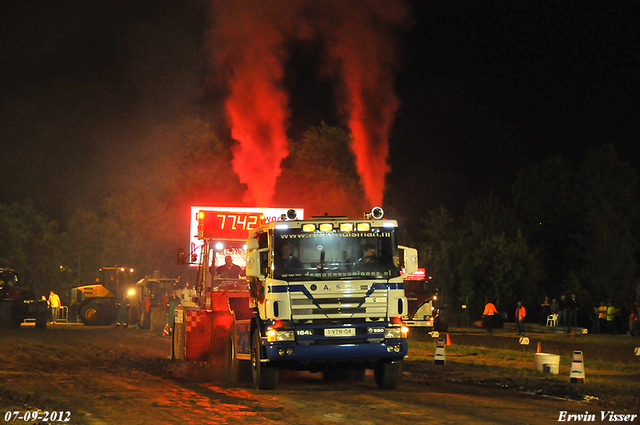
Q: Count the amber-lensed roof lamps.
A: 4